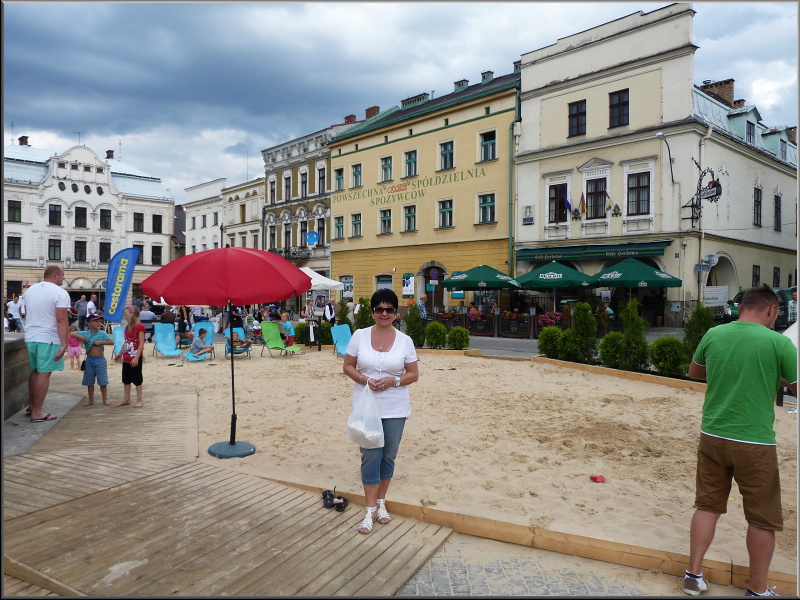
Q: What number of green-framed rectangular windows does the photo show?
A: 12